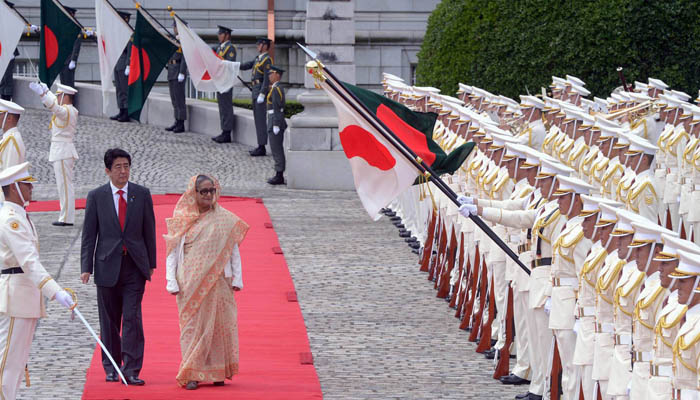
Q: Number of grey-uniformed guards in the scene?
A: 7